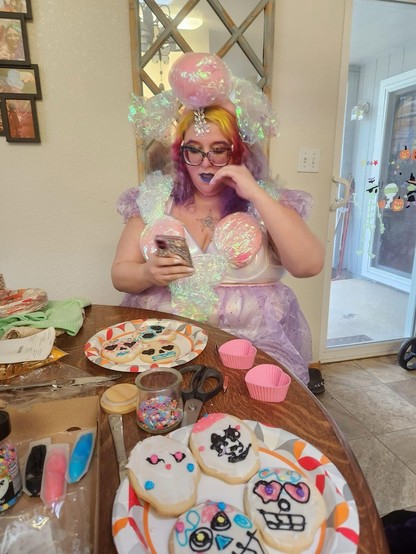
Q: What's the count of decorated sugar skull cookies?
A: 7